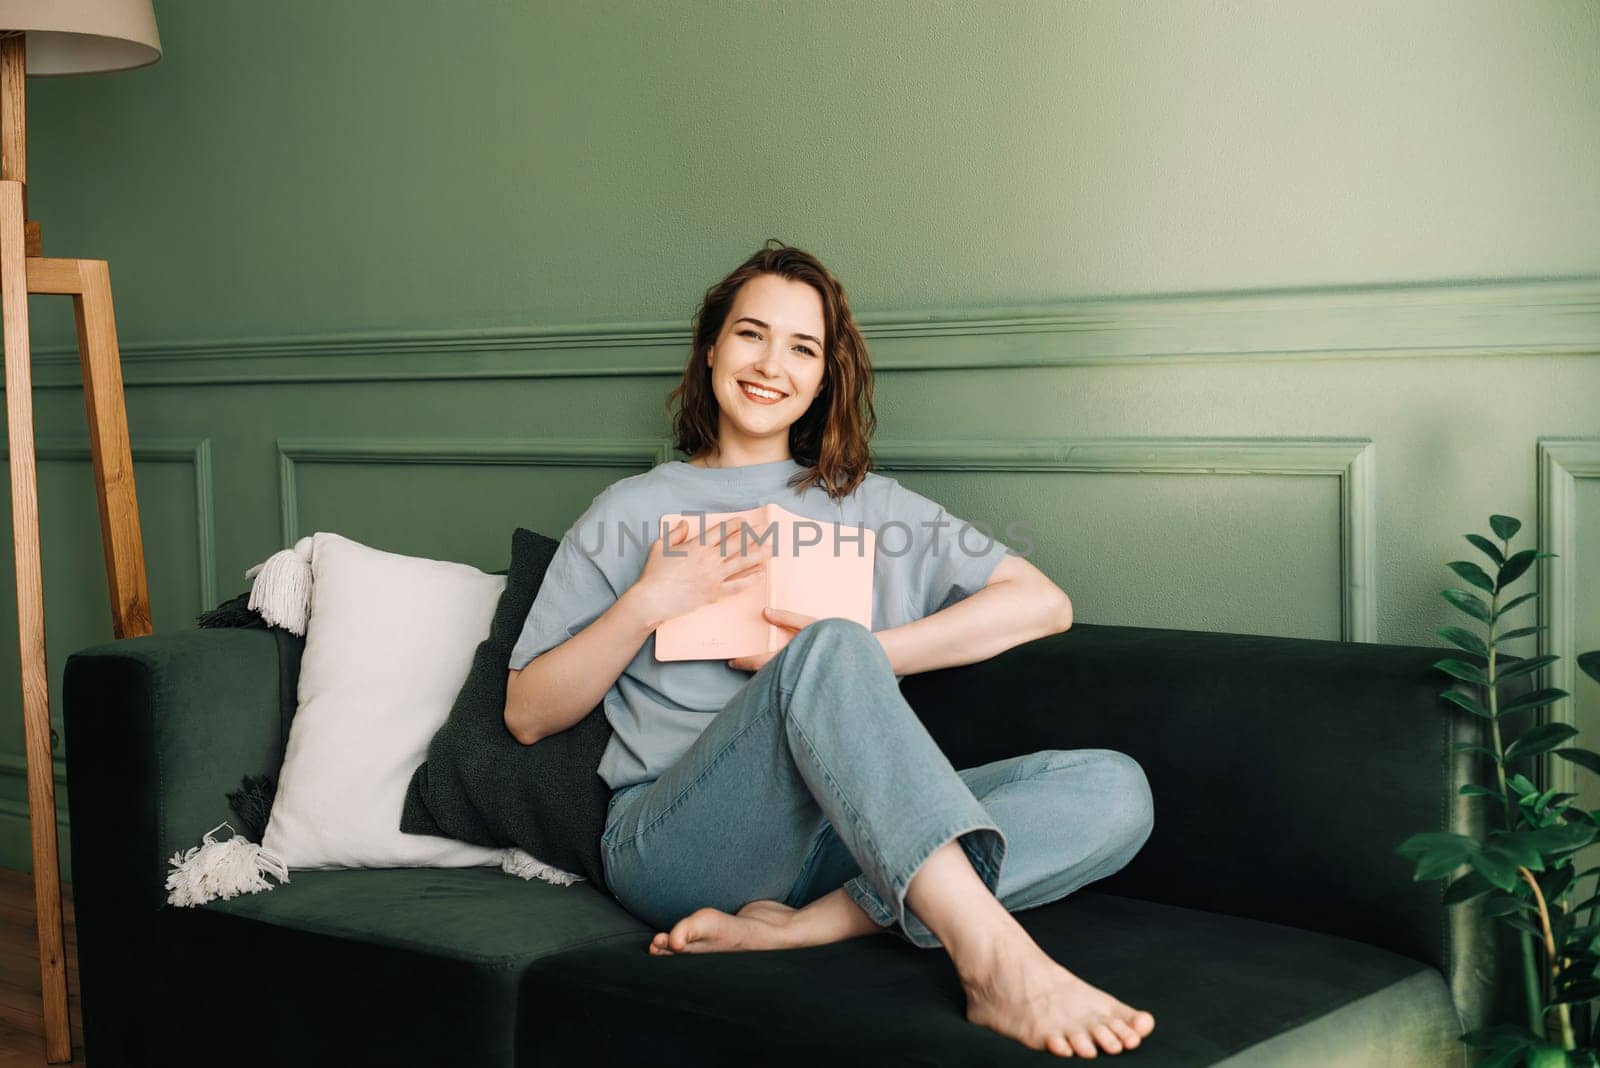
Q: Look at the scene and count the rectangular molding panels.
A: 4